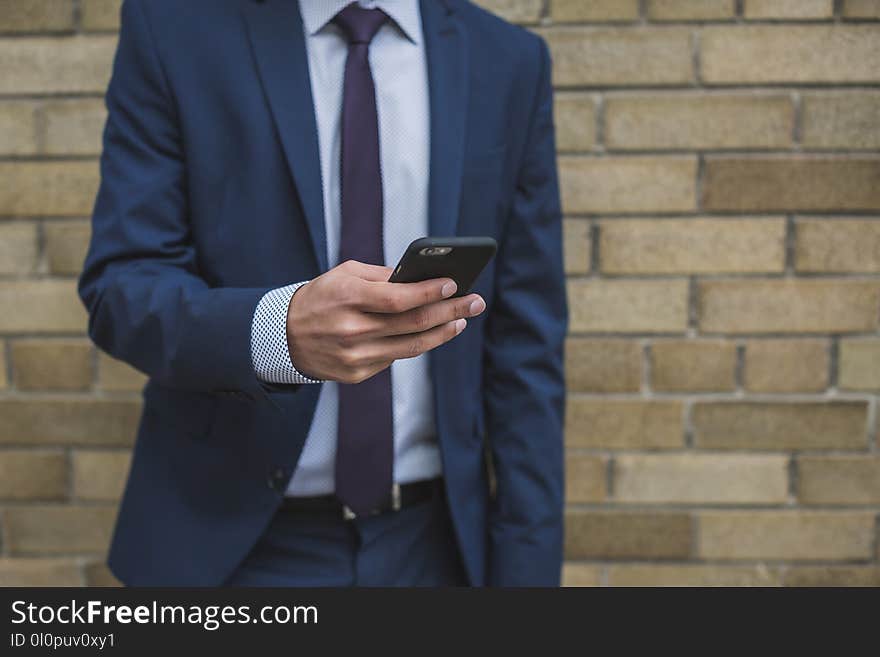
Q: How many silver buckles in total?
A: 1